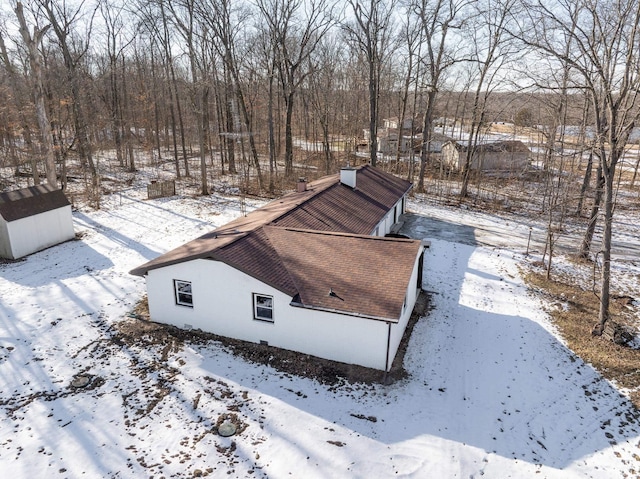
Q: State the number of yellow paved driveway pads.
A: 0